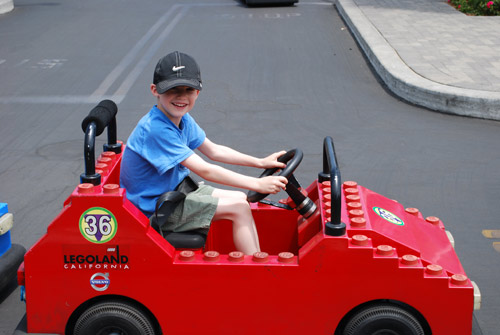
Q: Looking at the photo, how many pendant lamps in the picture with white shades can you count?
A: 0